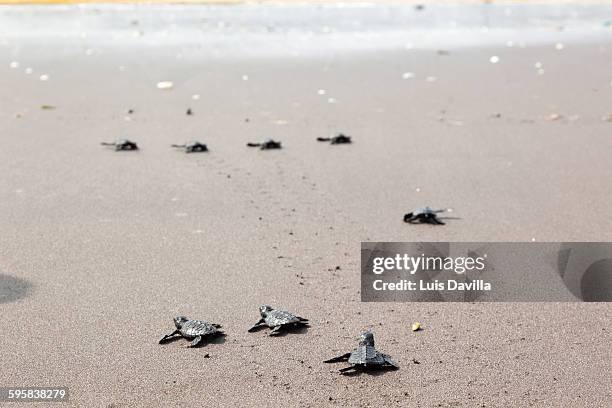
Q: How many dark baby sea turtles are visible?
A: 8